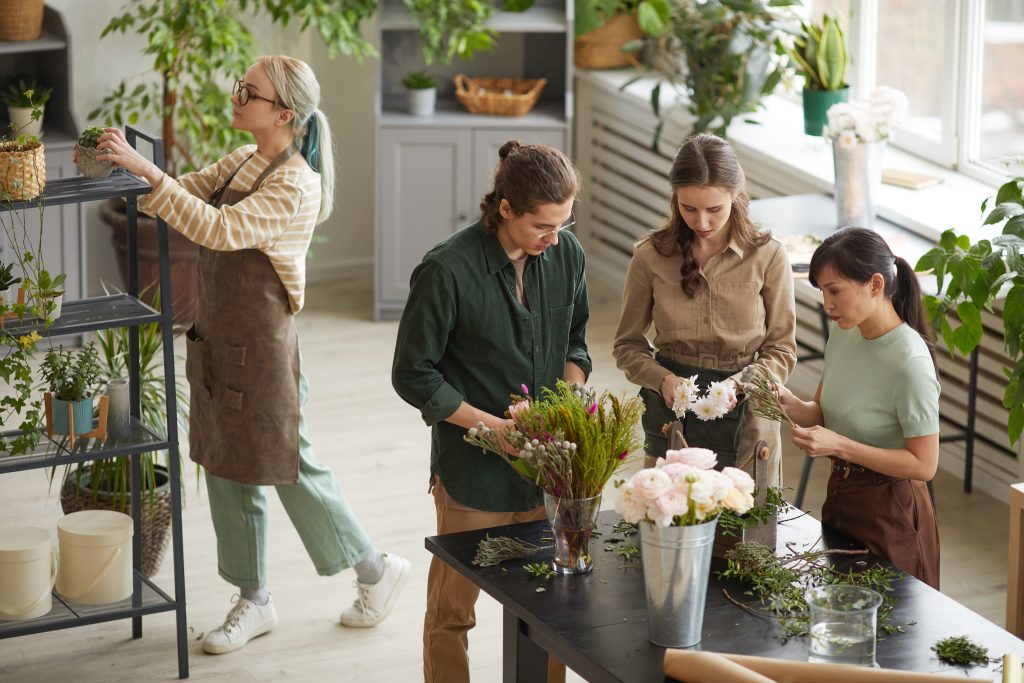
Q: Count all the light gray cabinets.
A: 2